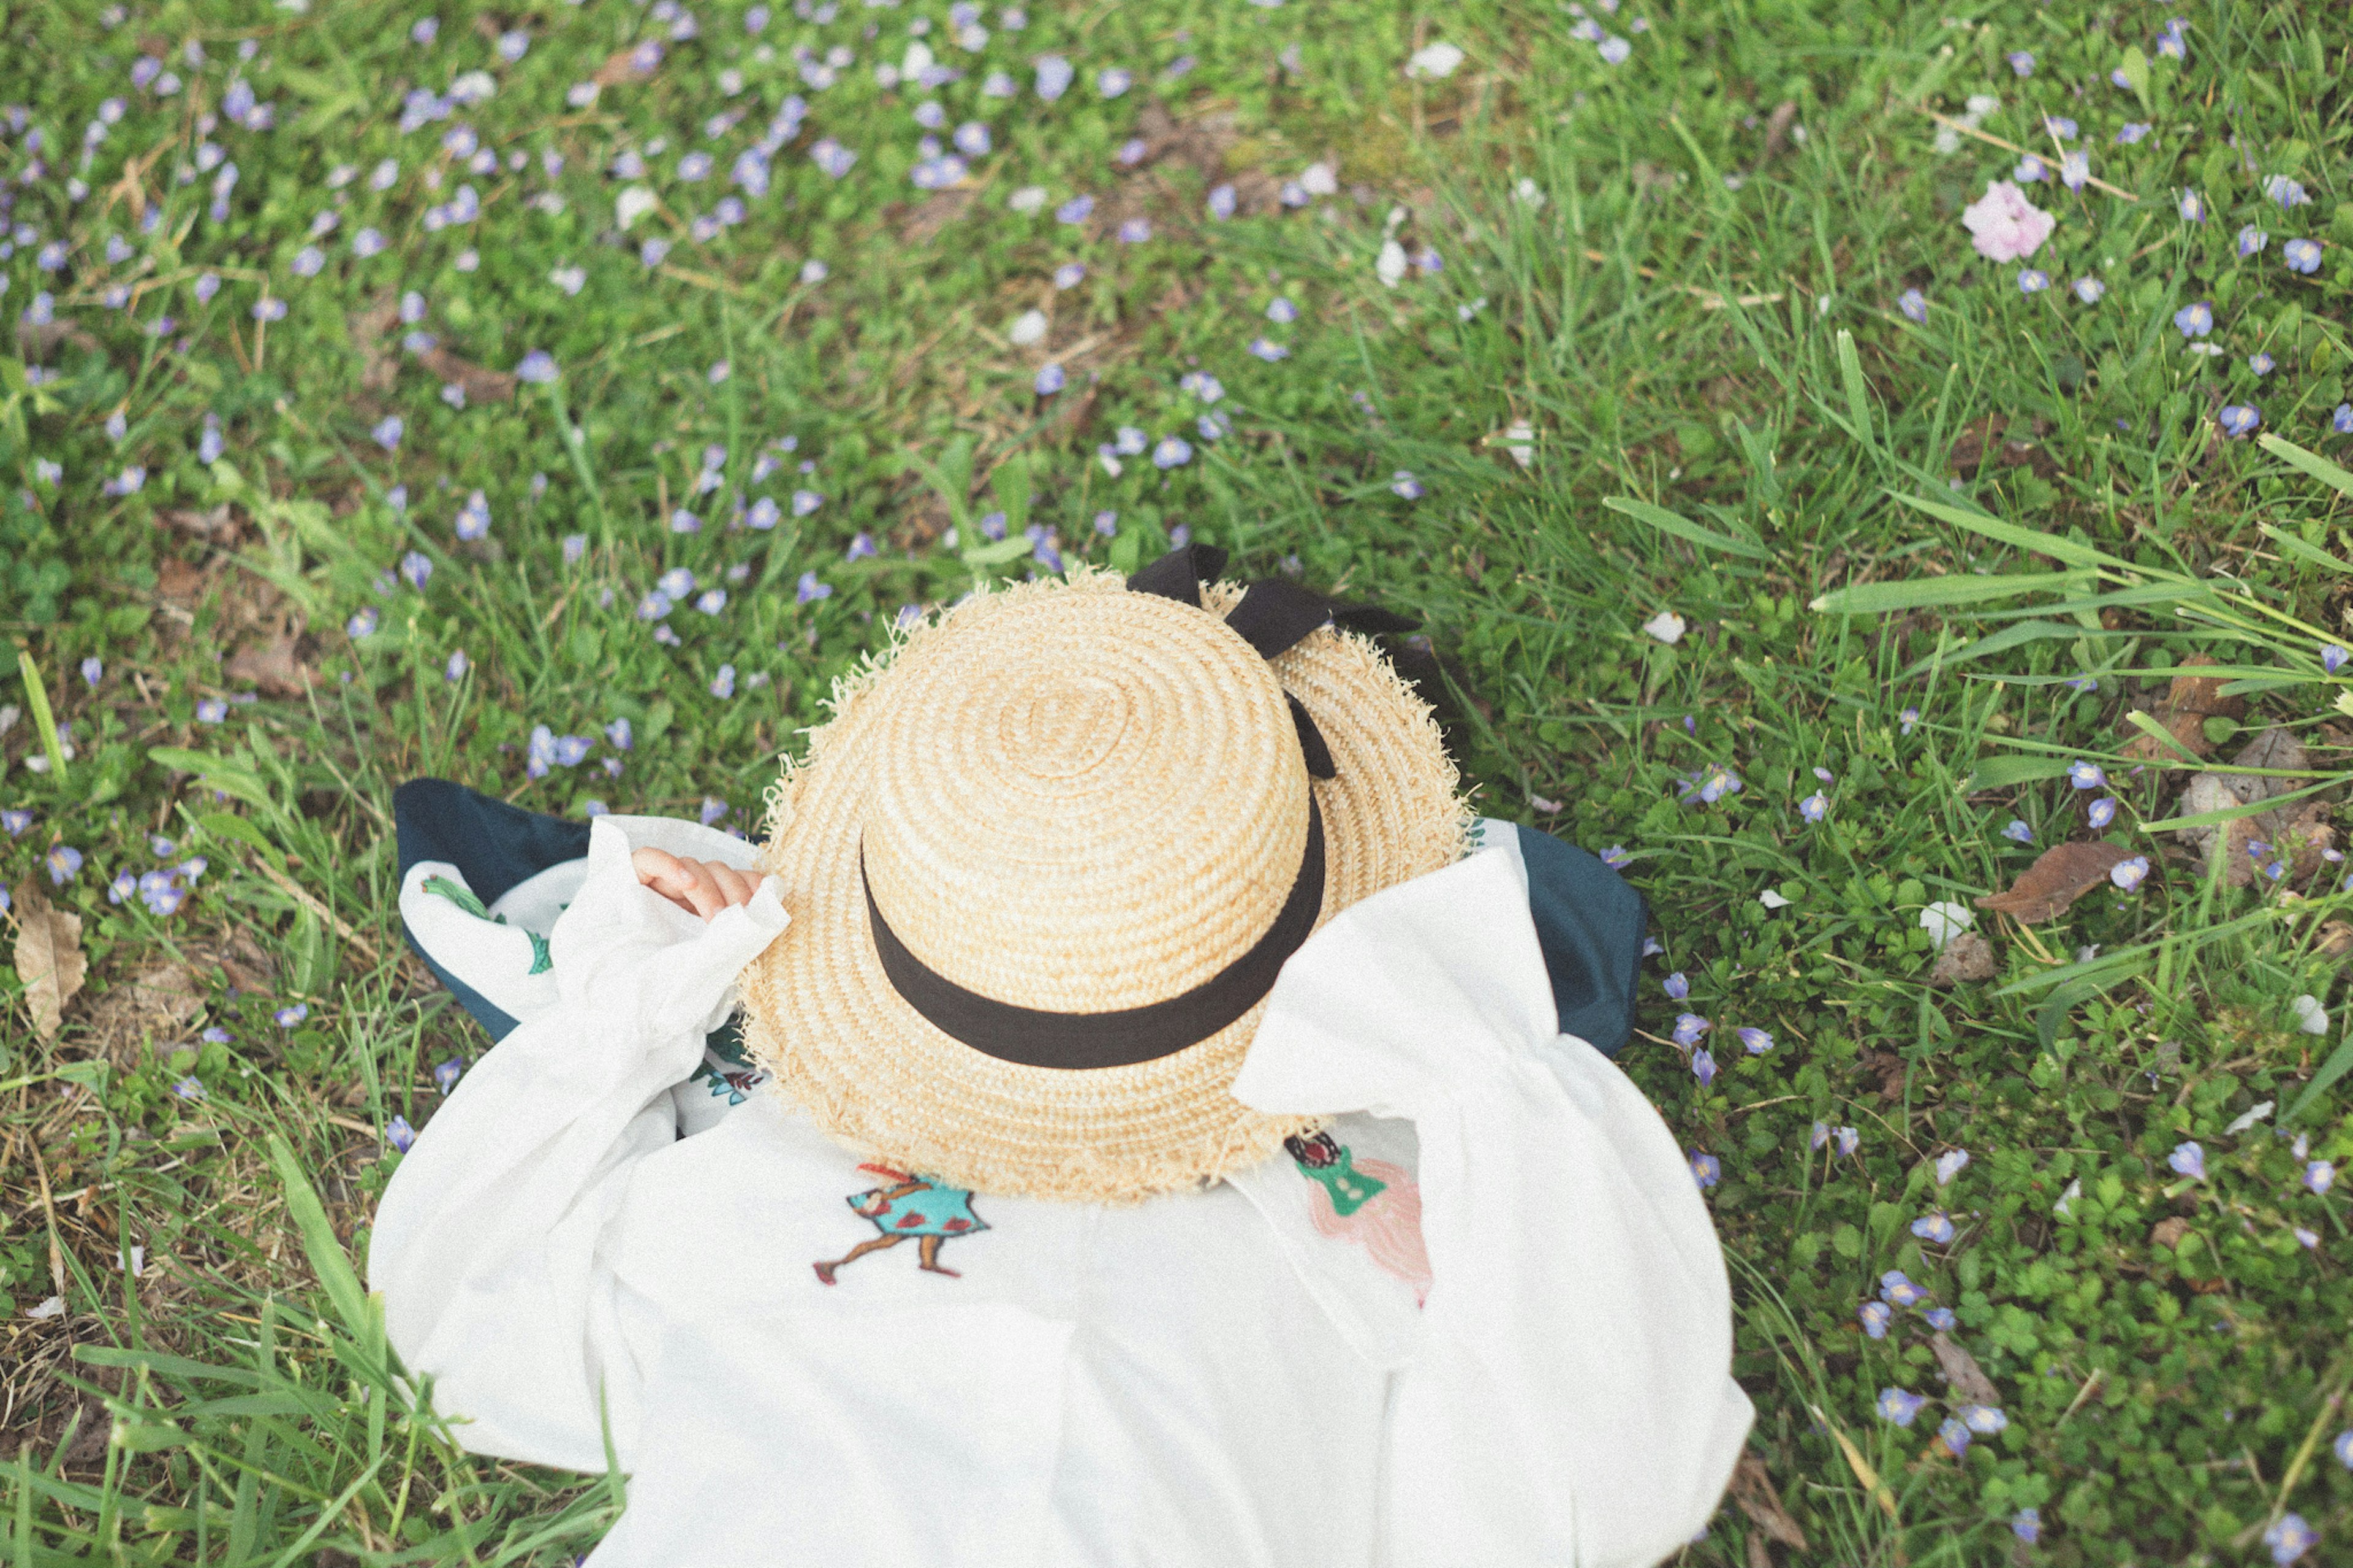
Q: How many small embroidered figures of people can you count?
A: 2